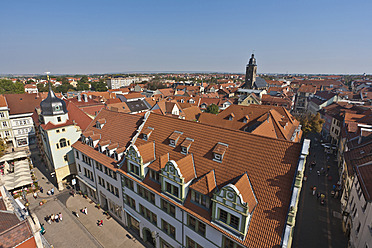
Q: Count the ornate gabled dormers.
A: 3